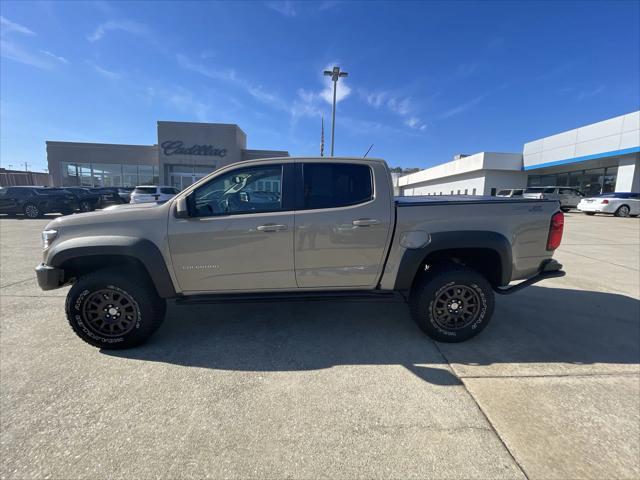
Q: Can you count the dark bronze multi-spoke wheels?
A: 2